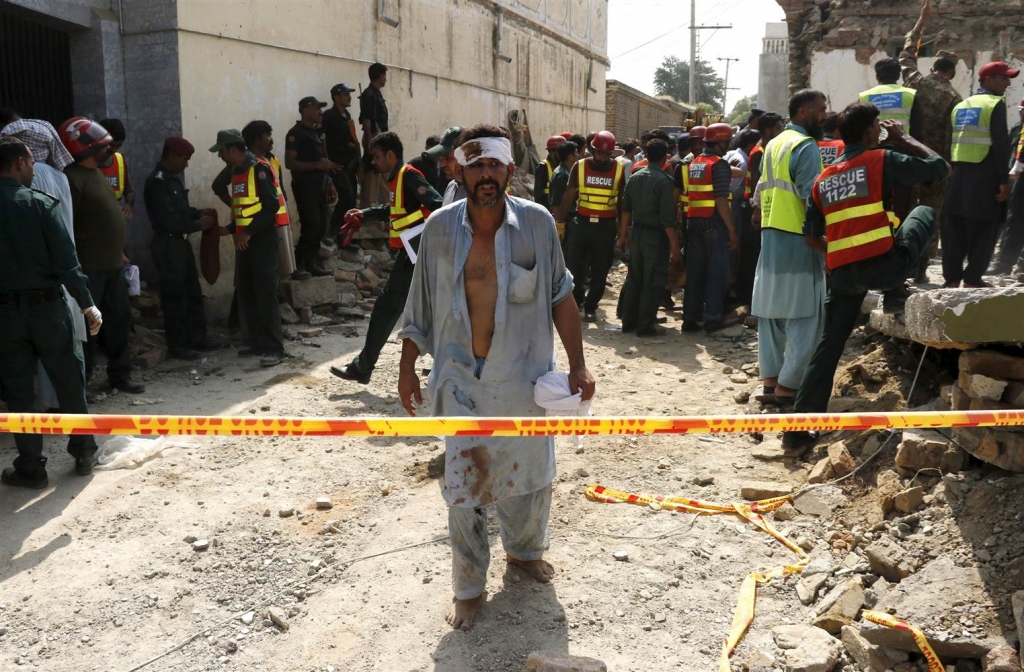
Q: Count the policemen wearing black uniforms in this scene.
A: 3